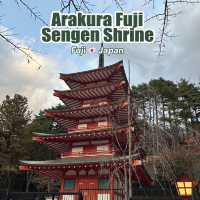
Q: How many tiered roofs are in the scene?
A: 5